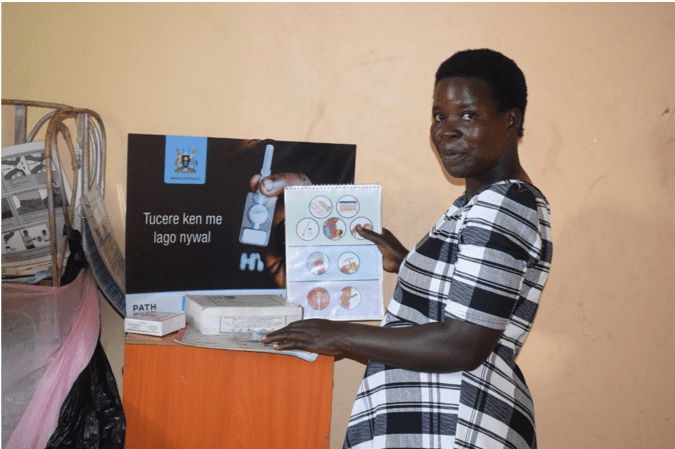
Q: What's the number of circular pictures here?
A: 9